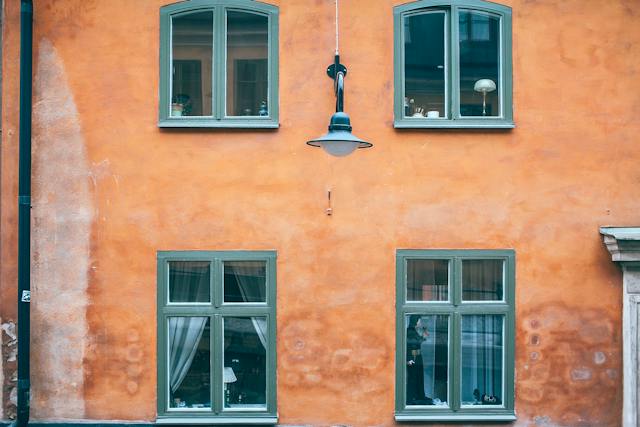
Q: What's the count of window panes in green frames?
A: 12